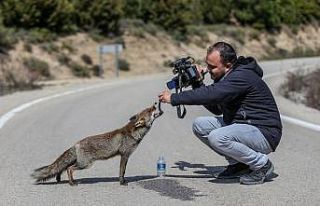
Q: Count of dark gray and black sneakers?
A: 2